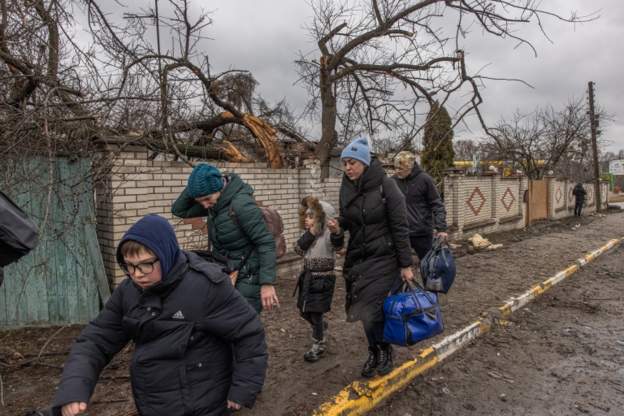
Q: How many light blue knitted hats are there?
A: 1